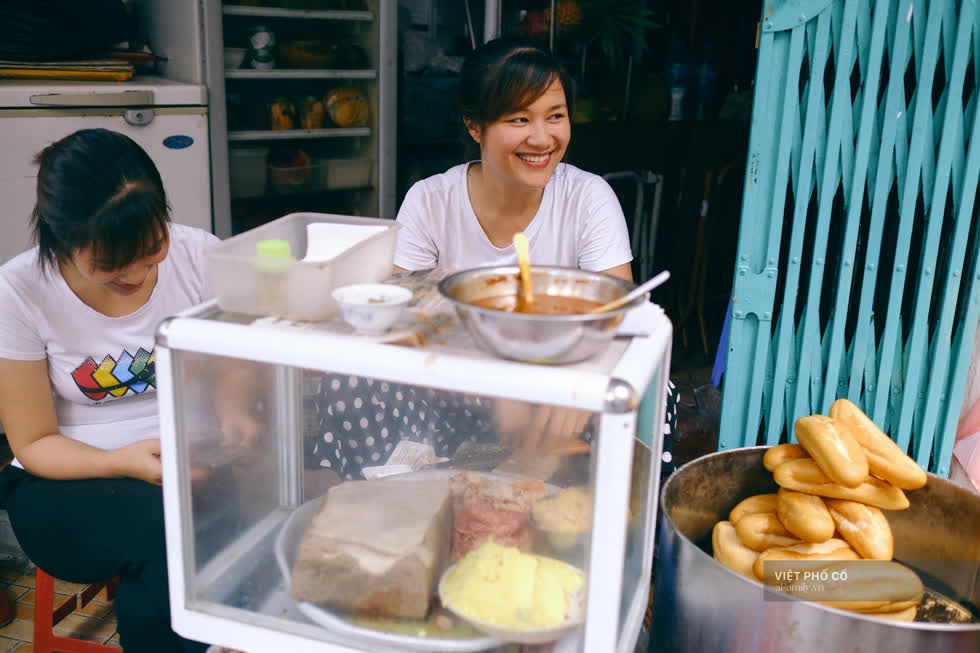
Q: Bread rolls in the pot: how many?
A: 12